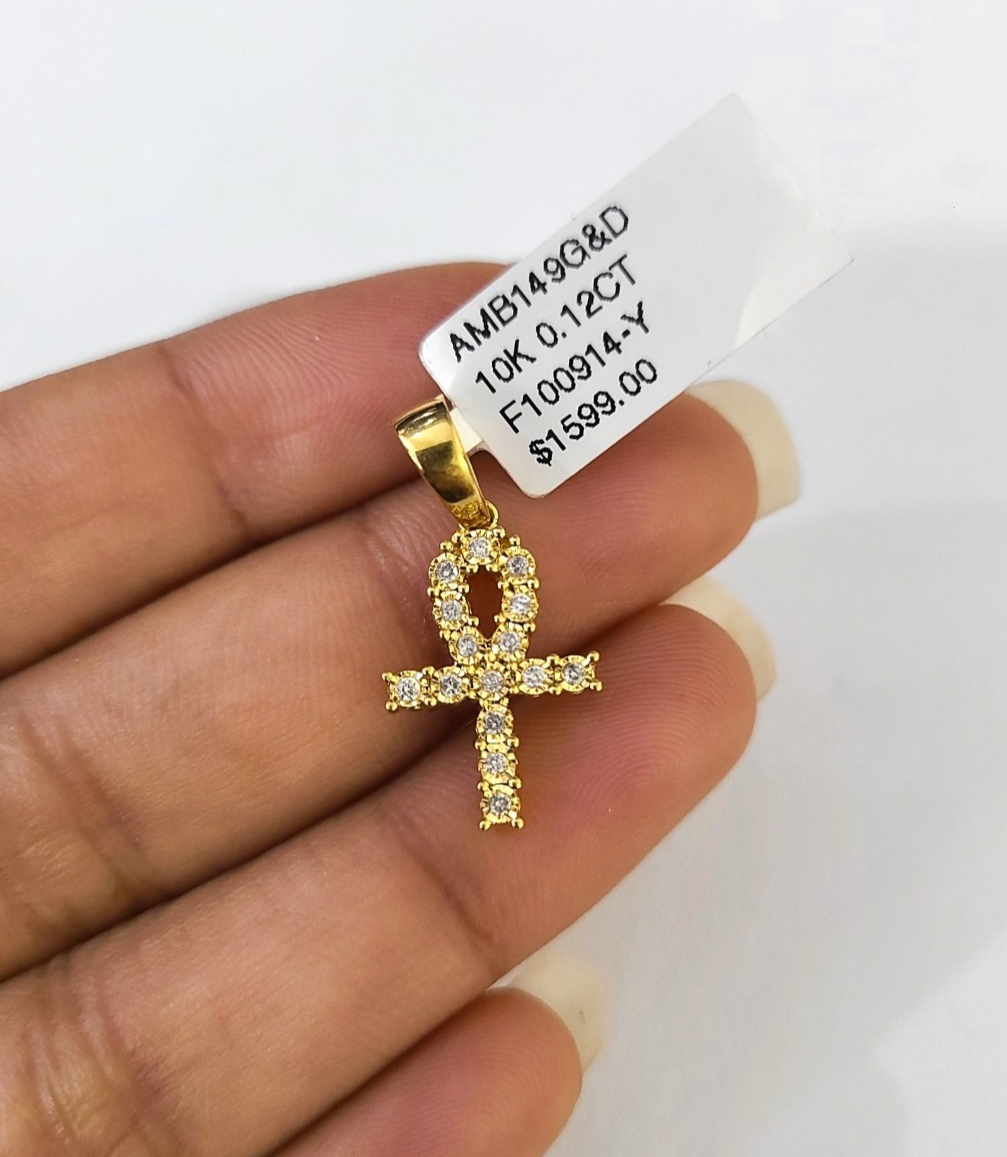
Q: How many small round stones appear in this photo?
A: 15